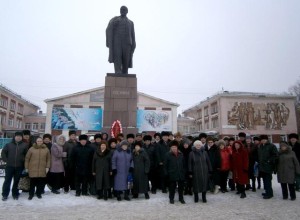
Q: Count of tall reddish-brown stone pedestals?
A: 1